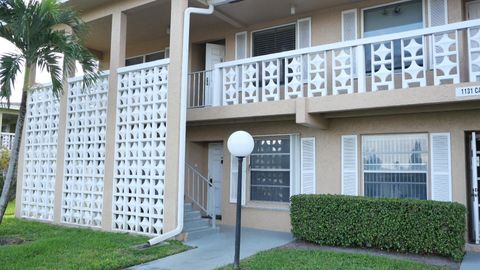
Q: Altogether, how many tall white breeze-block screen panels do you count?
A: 3